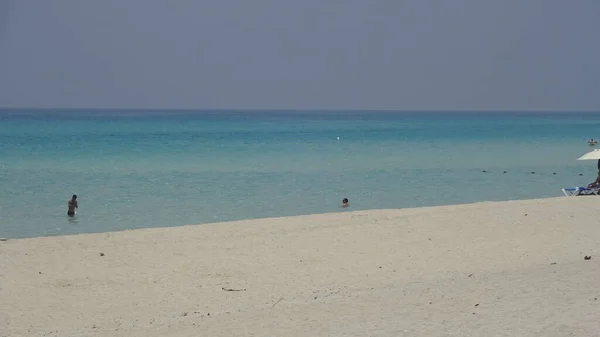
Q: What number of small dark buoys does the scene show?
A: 5